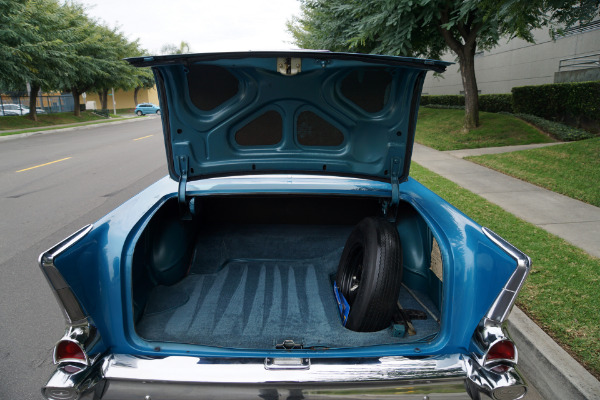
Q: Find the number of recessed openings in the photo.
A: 4